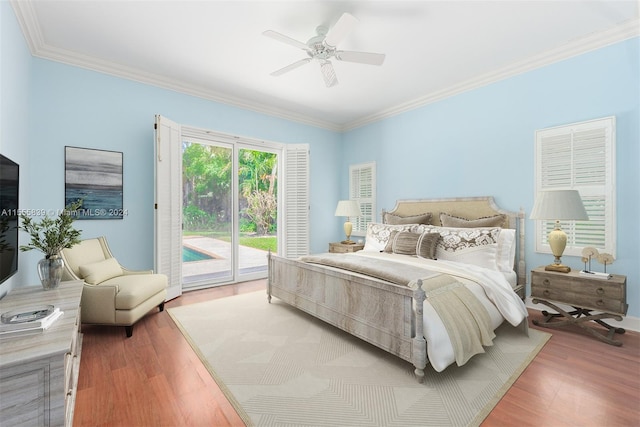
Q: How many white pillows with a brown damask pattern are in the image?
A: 2